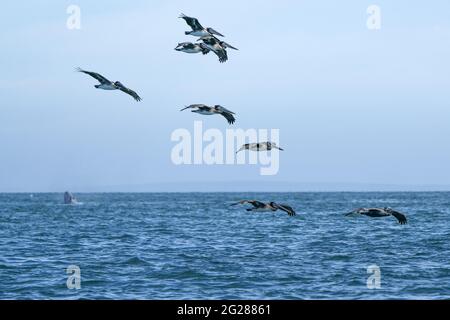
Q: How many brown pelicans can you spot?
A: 8